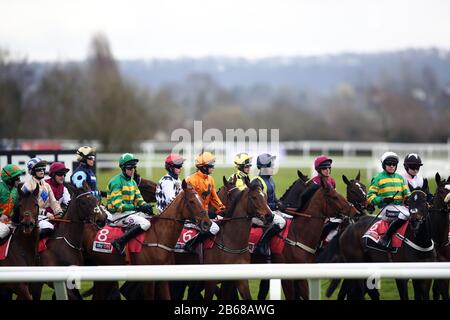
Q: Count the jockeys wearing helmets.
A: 12